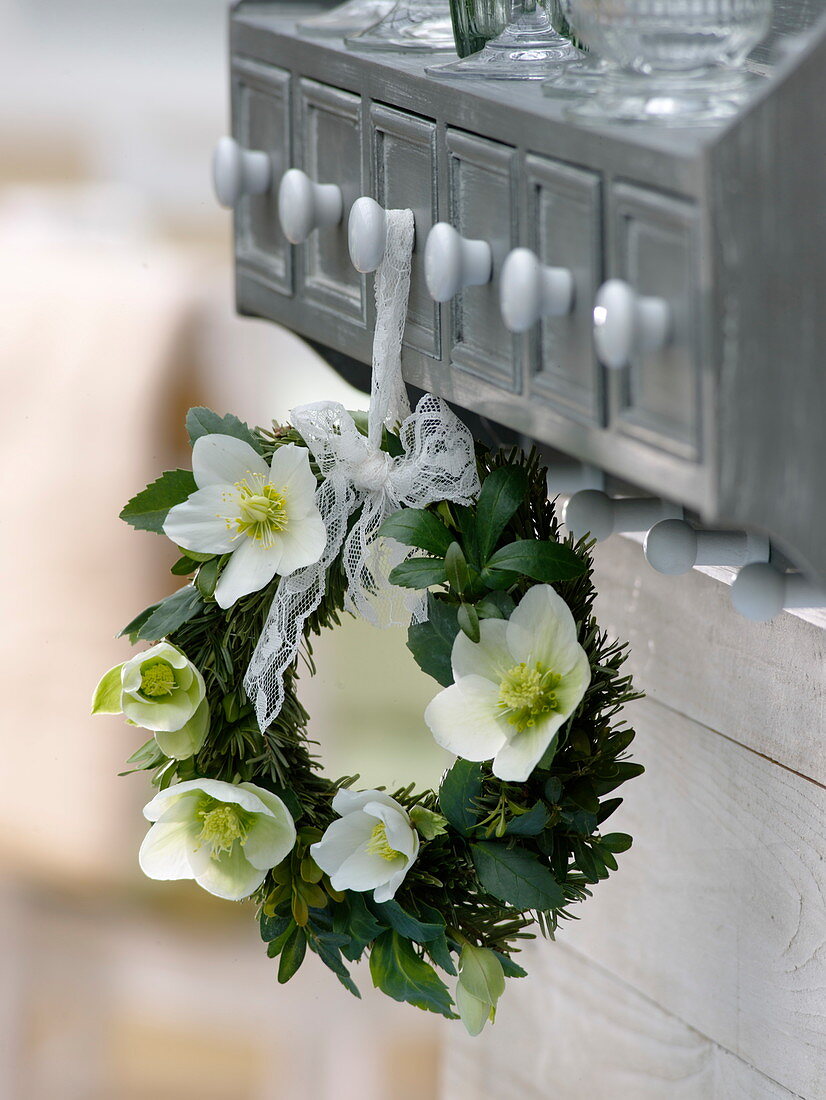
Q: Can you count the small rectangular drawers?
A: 6